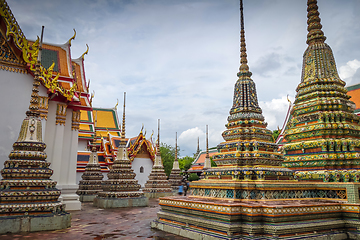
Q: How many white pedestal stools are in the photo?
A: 0